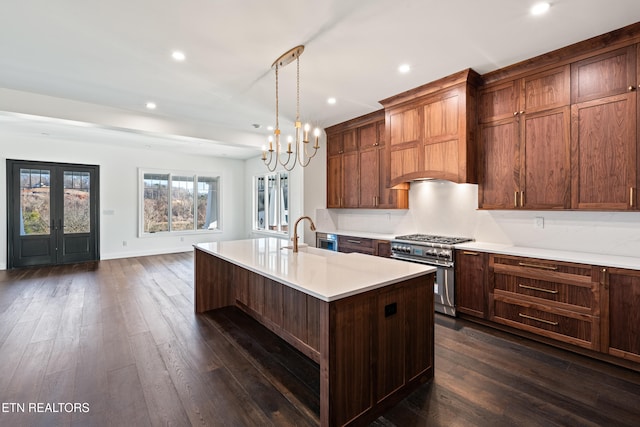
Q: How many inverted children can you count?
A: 0